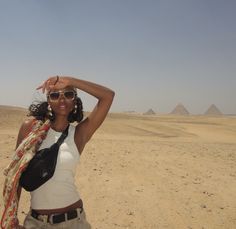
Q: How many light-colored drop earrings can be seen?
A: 2